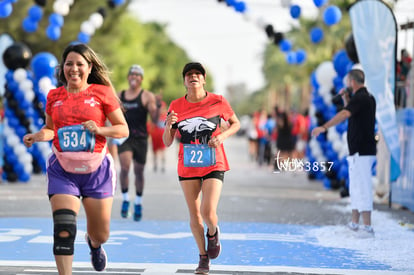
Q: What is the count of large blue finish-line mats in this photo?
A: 1